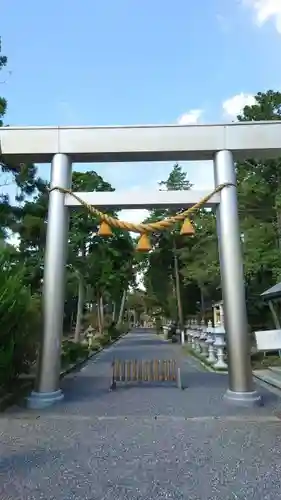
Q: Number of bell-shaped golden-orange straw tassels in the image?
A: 3